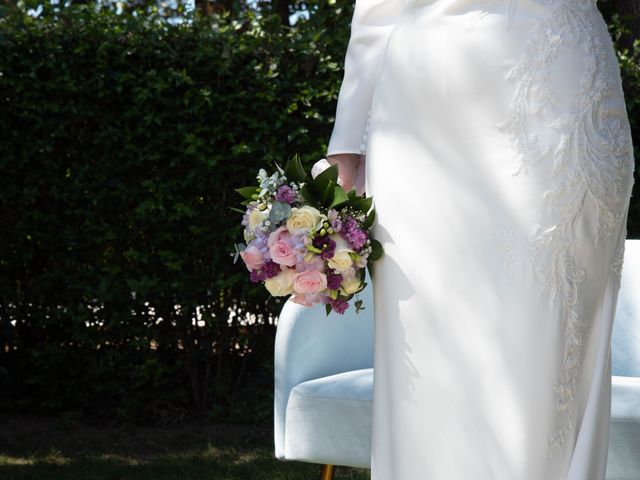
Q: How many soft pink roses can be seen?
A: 3